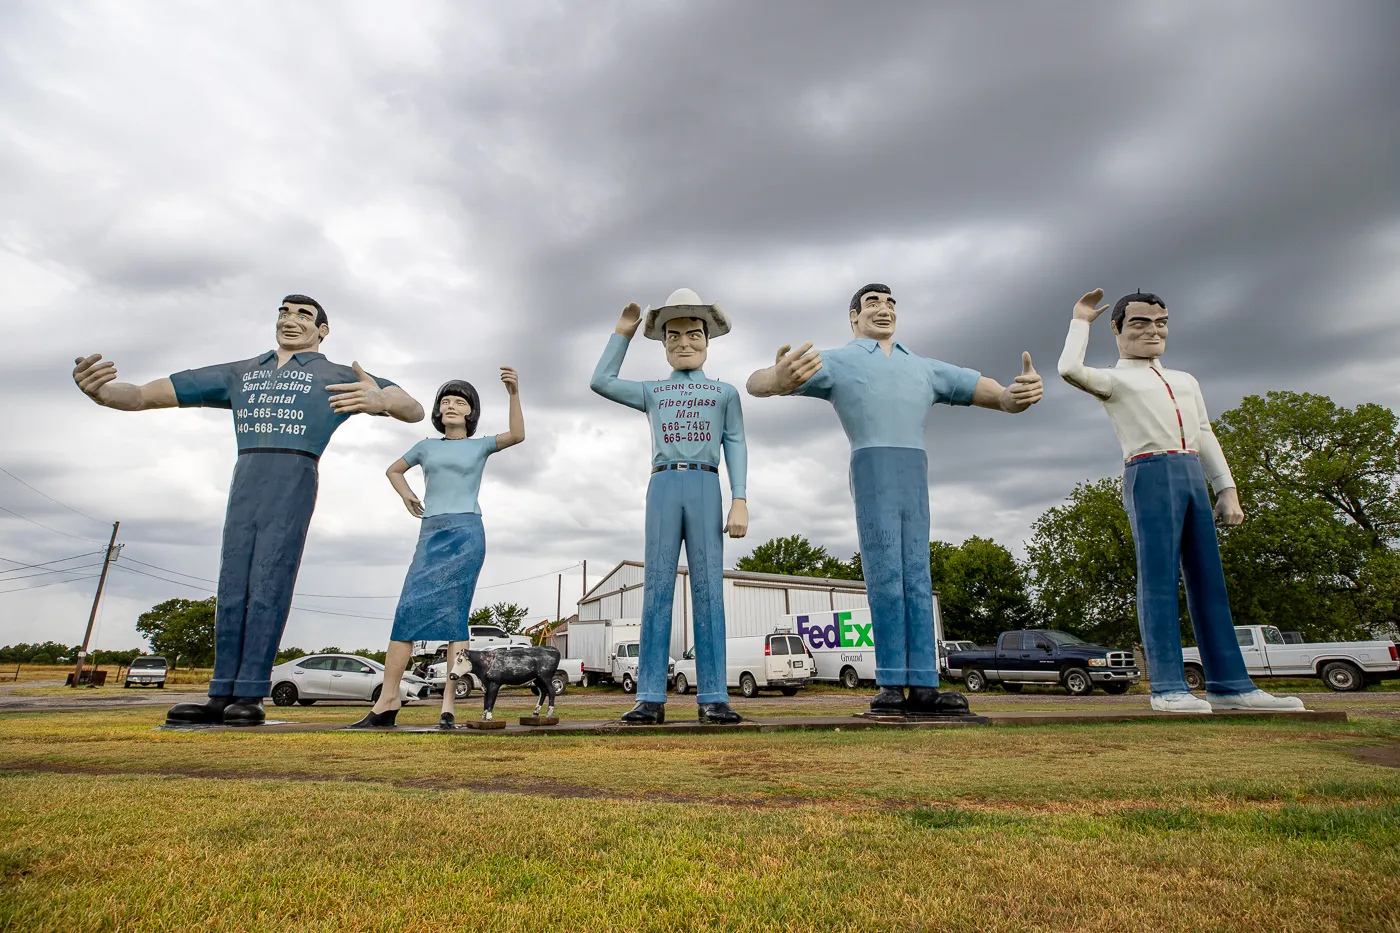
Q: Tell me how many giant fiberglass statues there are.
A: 5